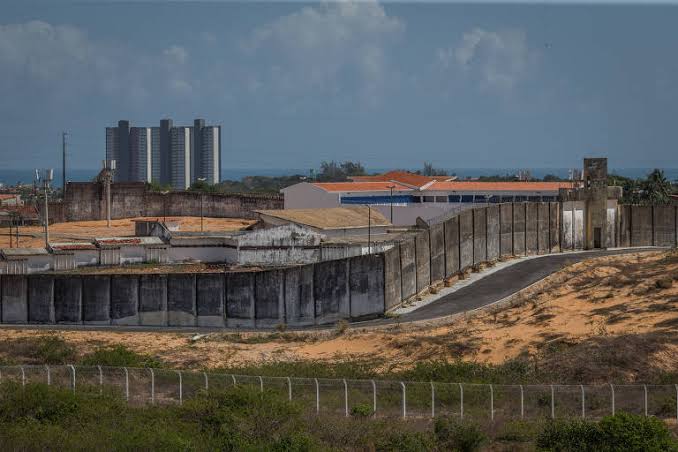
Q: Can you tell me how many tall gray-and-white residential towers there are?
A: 3